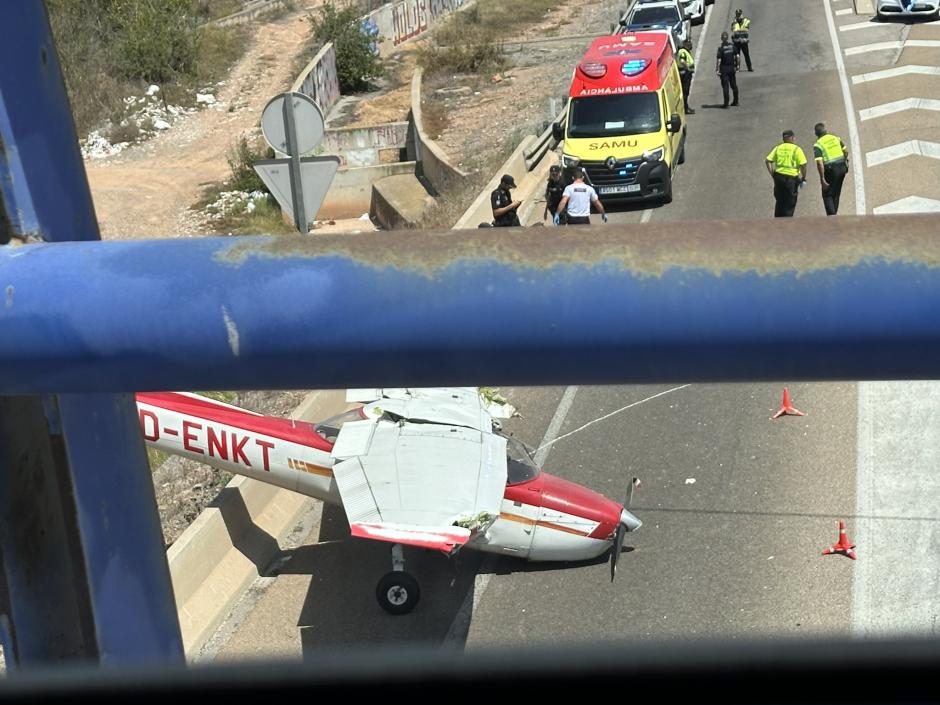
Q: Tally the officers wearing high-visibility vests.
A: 4